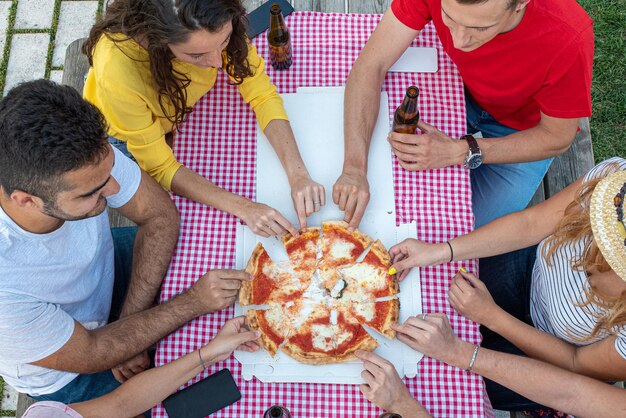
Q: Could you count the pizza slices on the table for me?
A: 8